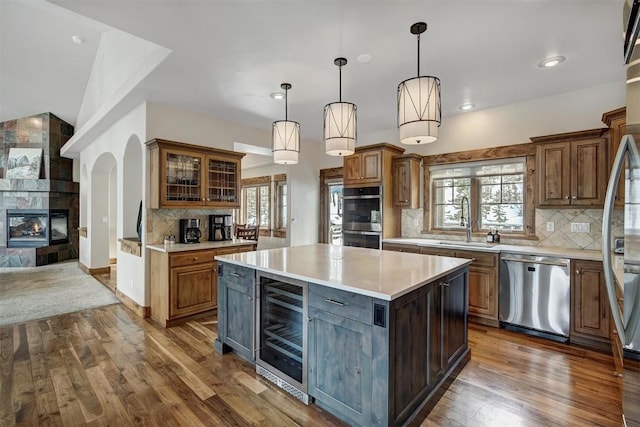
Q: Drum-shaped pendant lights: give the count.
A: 3